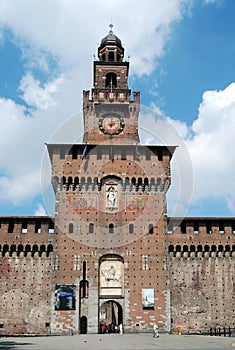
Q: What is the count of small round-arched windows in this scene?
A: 5